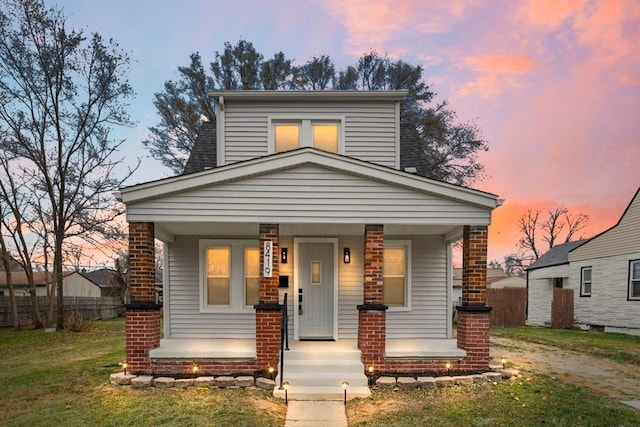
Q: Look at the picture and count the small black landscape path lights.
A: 8